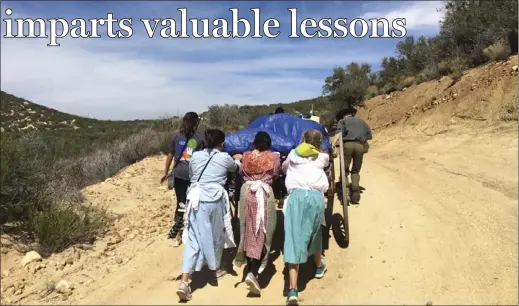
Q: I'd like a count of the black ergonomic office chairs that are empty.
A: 0